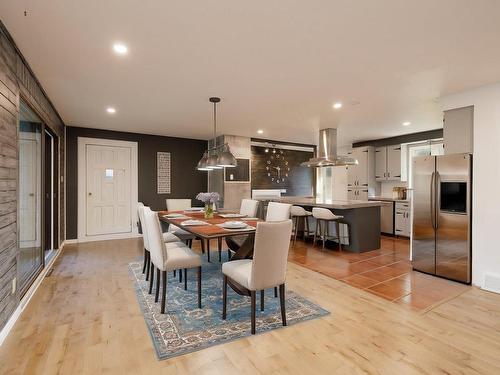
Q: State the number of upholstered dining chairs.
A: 7